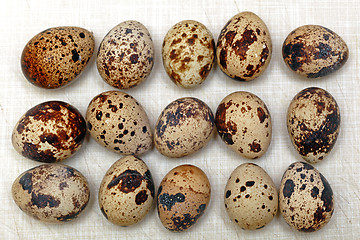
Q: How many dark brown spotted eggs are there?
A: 15